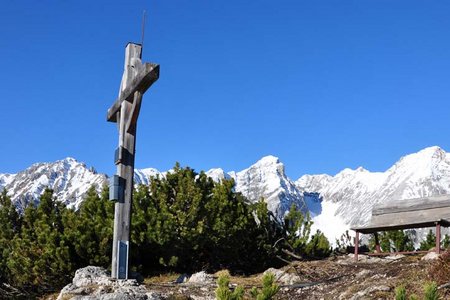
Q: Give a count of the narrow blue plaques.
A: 1